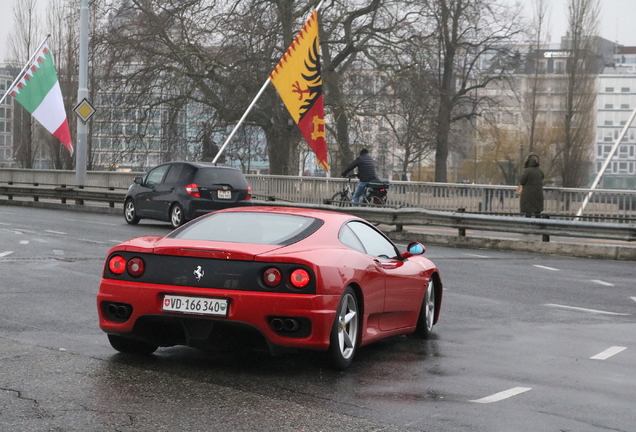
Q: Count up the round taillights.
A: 4